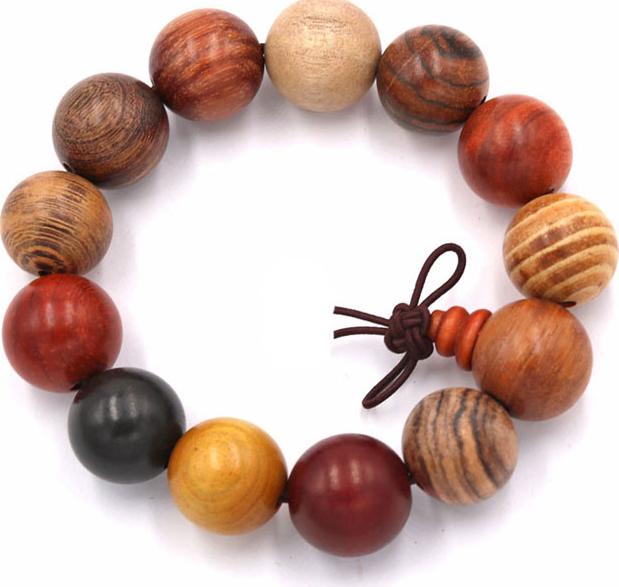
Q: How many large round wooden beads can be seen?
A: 13